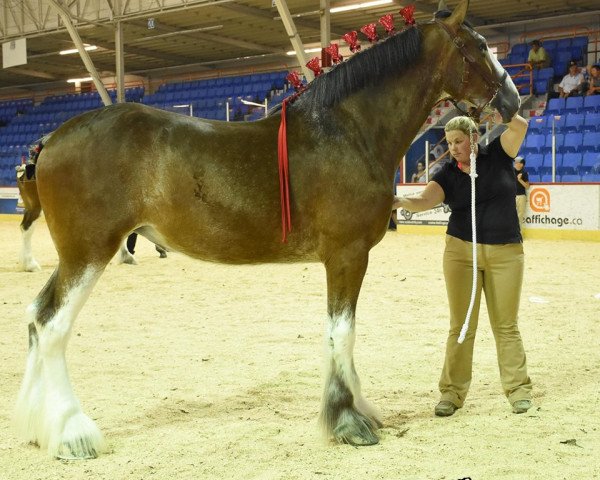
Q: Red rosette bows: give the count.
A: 7